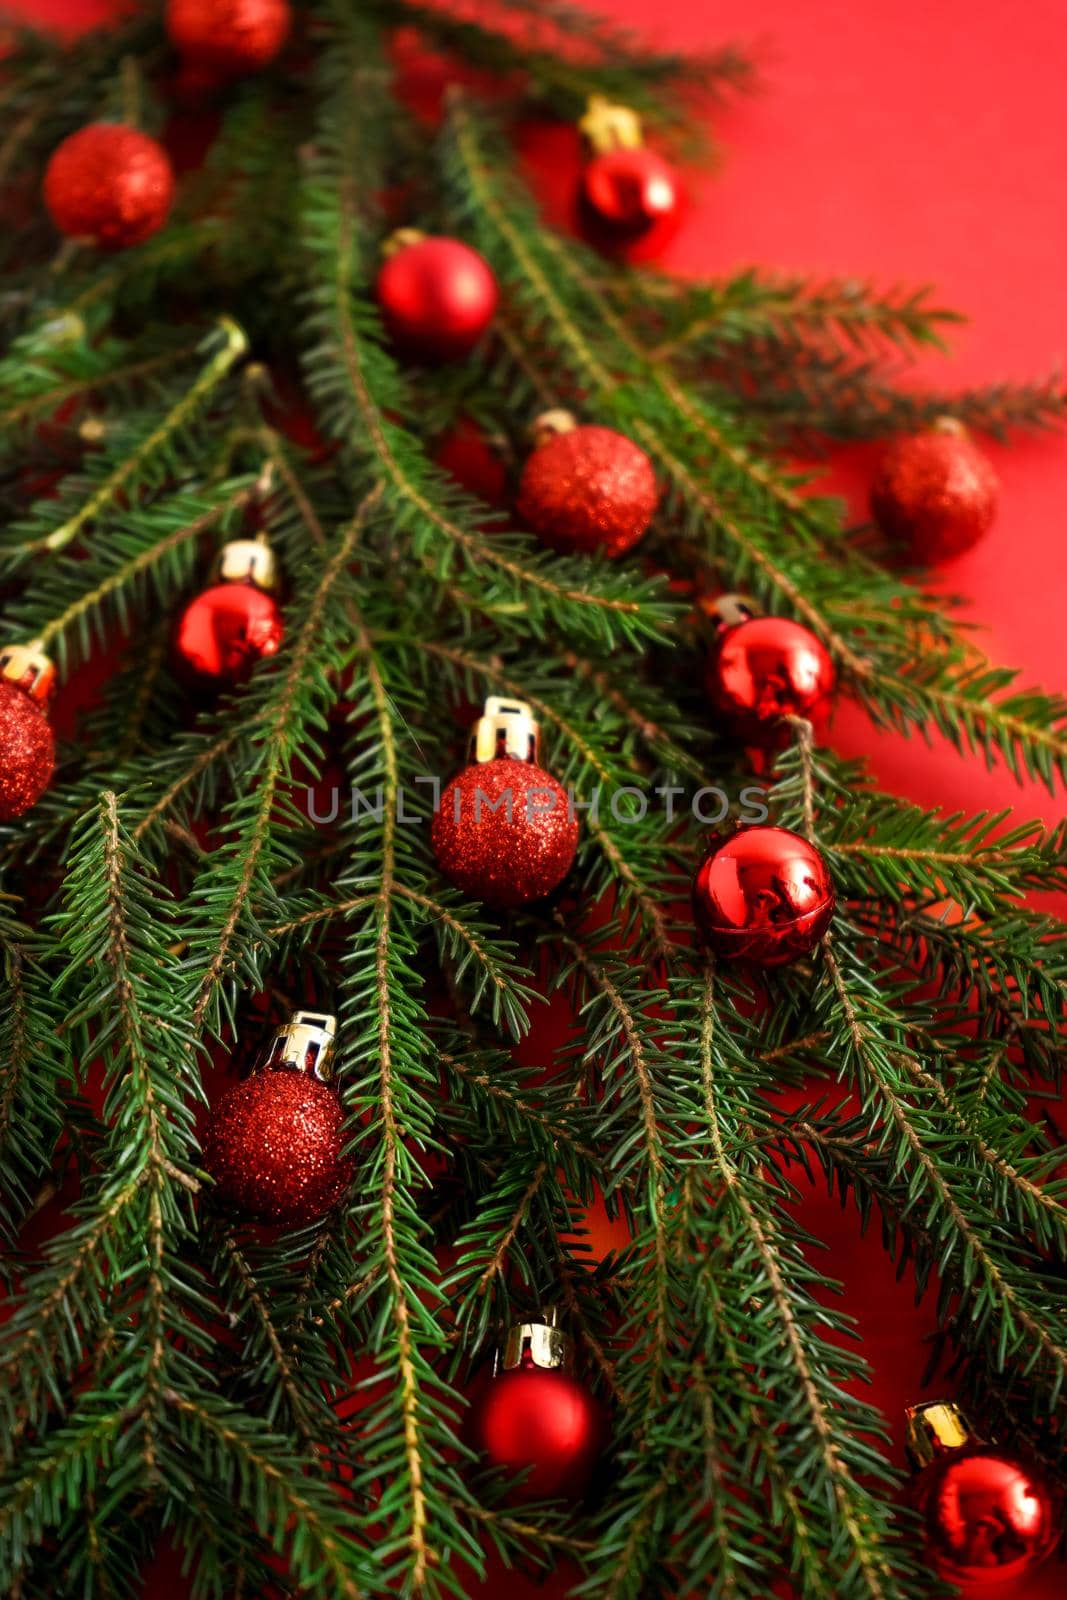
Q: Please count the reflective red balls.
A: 5